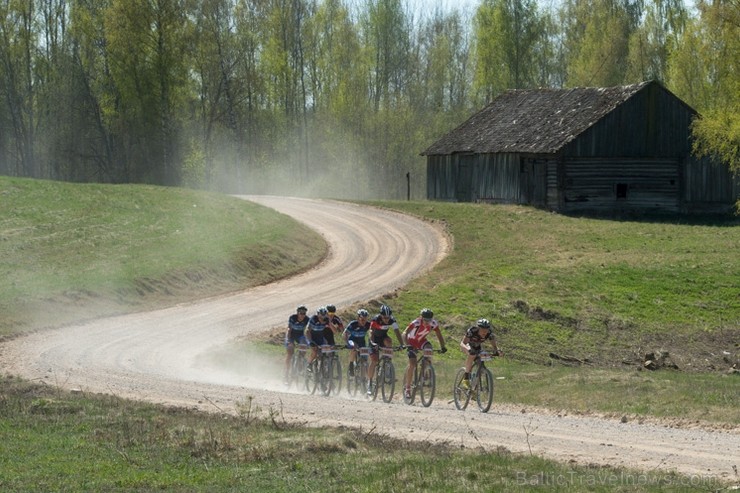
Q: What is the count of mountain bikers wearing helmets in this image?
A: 7